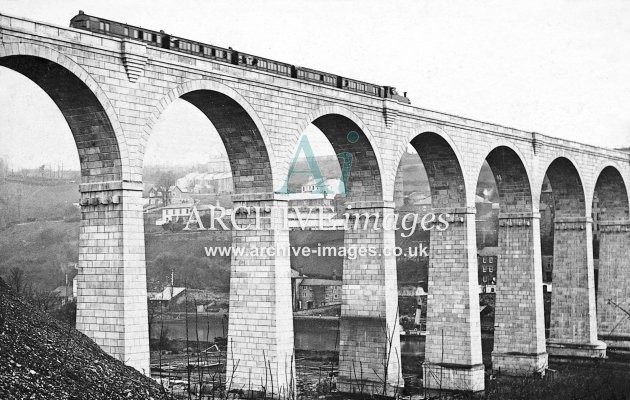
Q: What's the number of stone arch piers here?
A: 7